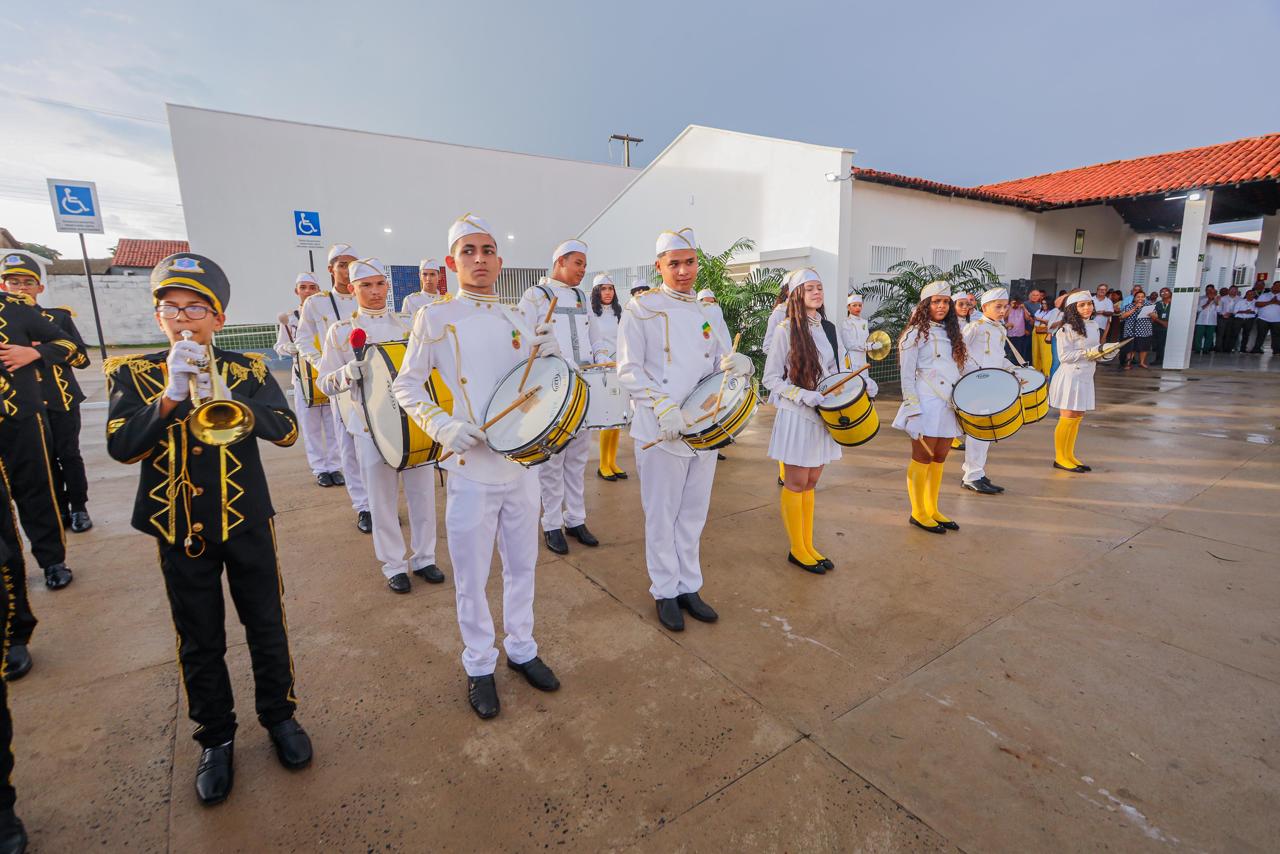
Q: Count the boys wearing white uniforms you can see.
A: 8